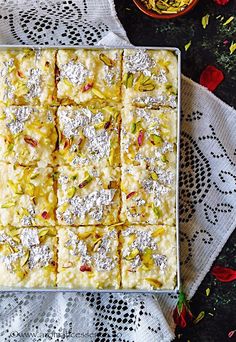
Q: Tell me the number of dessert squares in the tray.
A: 12